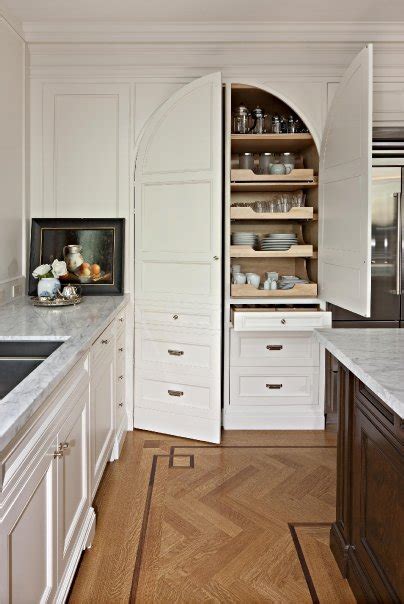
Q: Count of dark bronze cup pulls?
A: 4